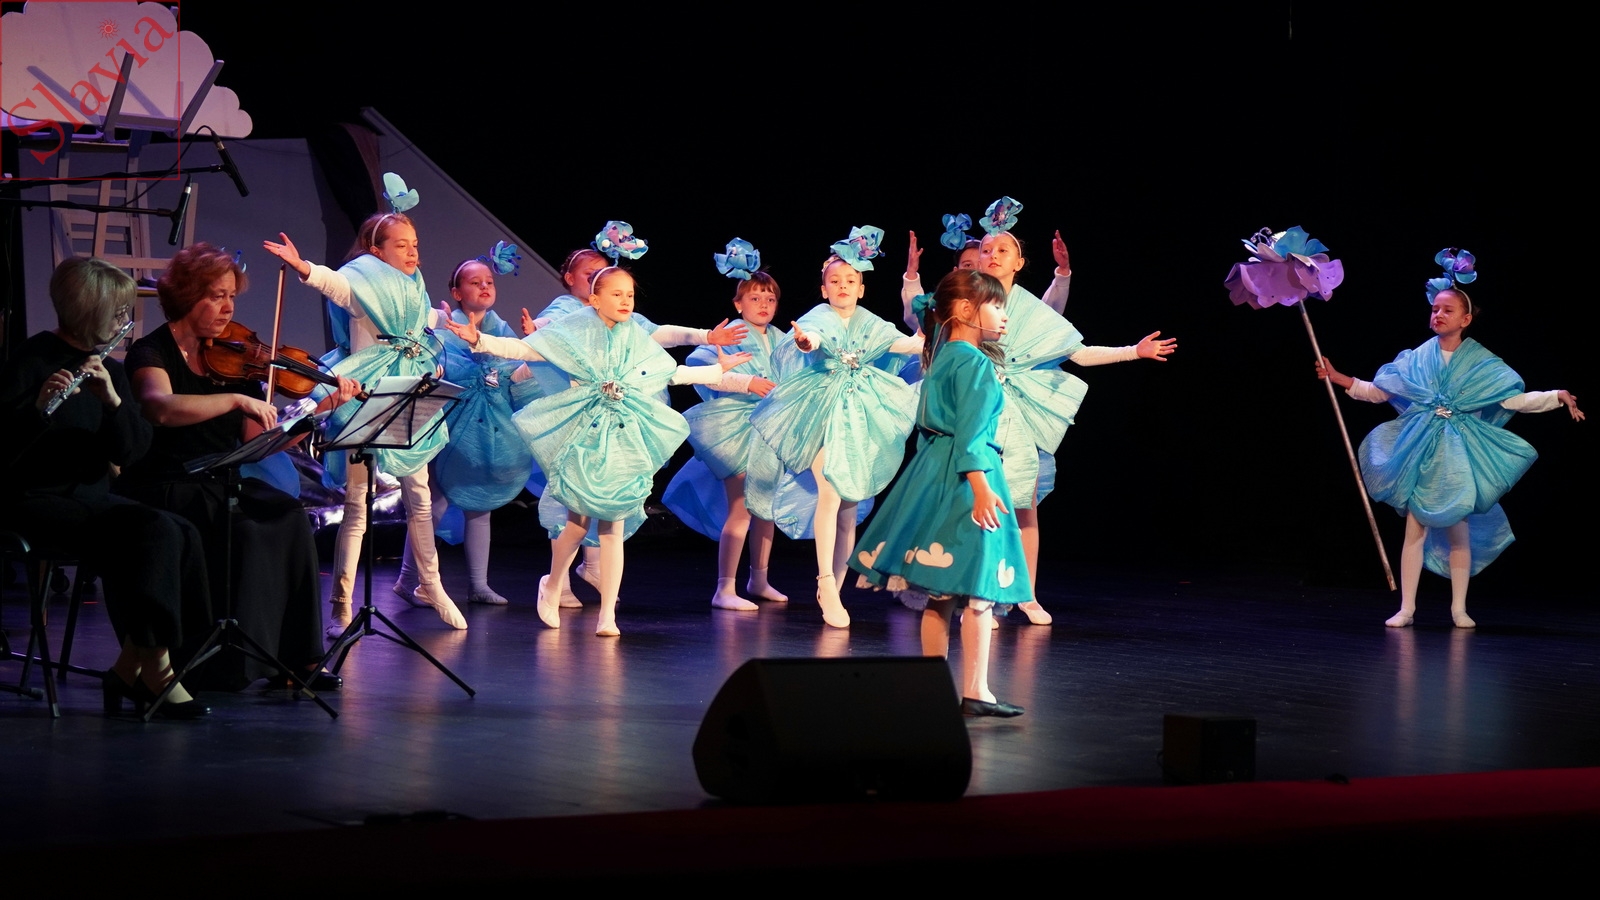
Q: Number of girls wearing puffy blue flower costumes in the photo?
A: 9